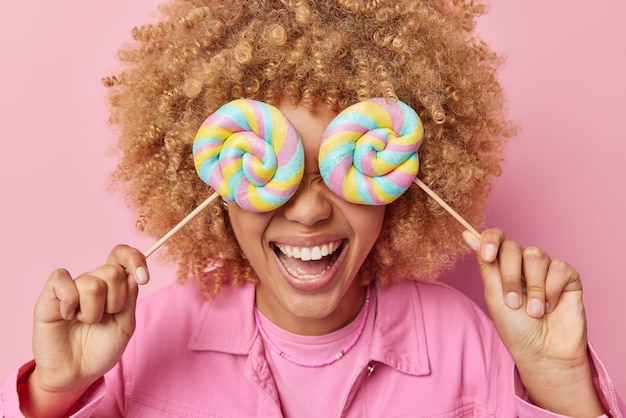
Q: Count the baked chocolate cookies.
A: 0